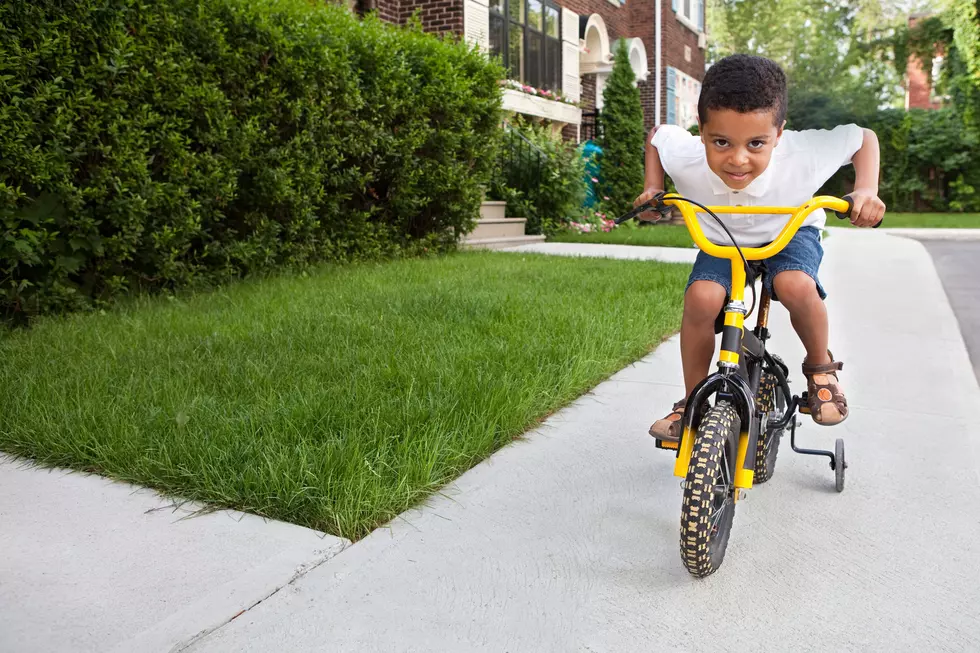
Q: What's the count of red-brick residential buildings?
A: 2